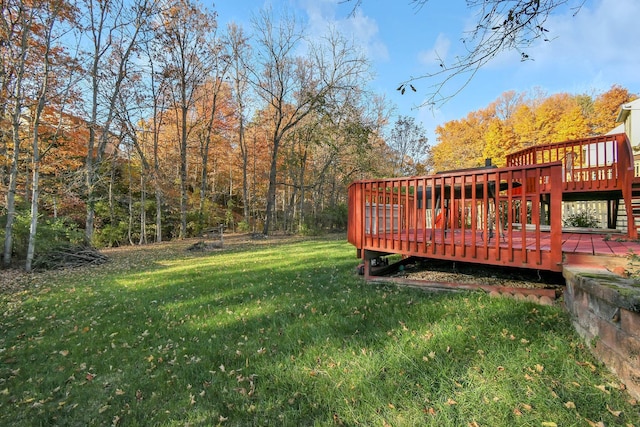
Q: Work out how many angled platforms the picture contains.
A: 2